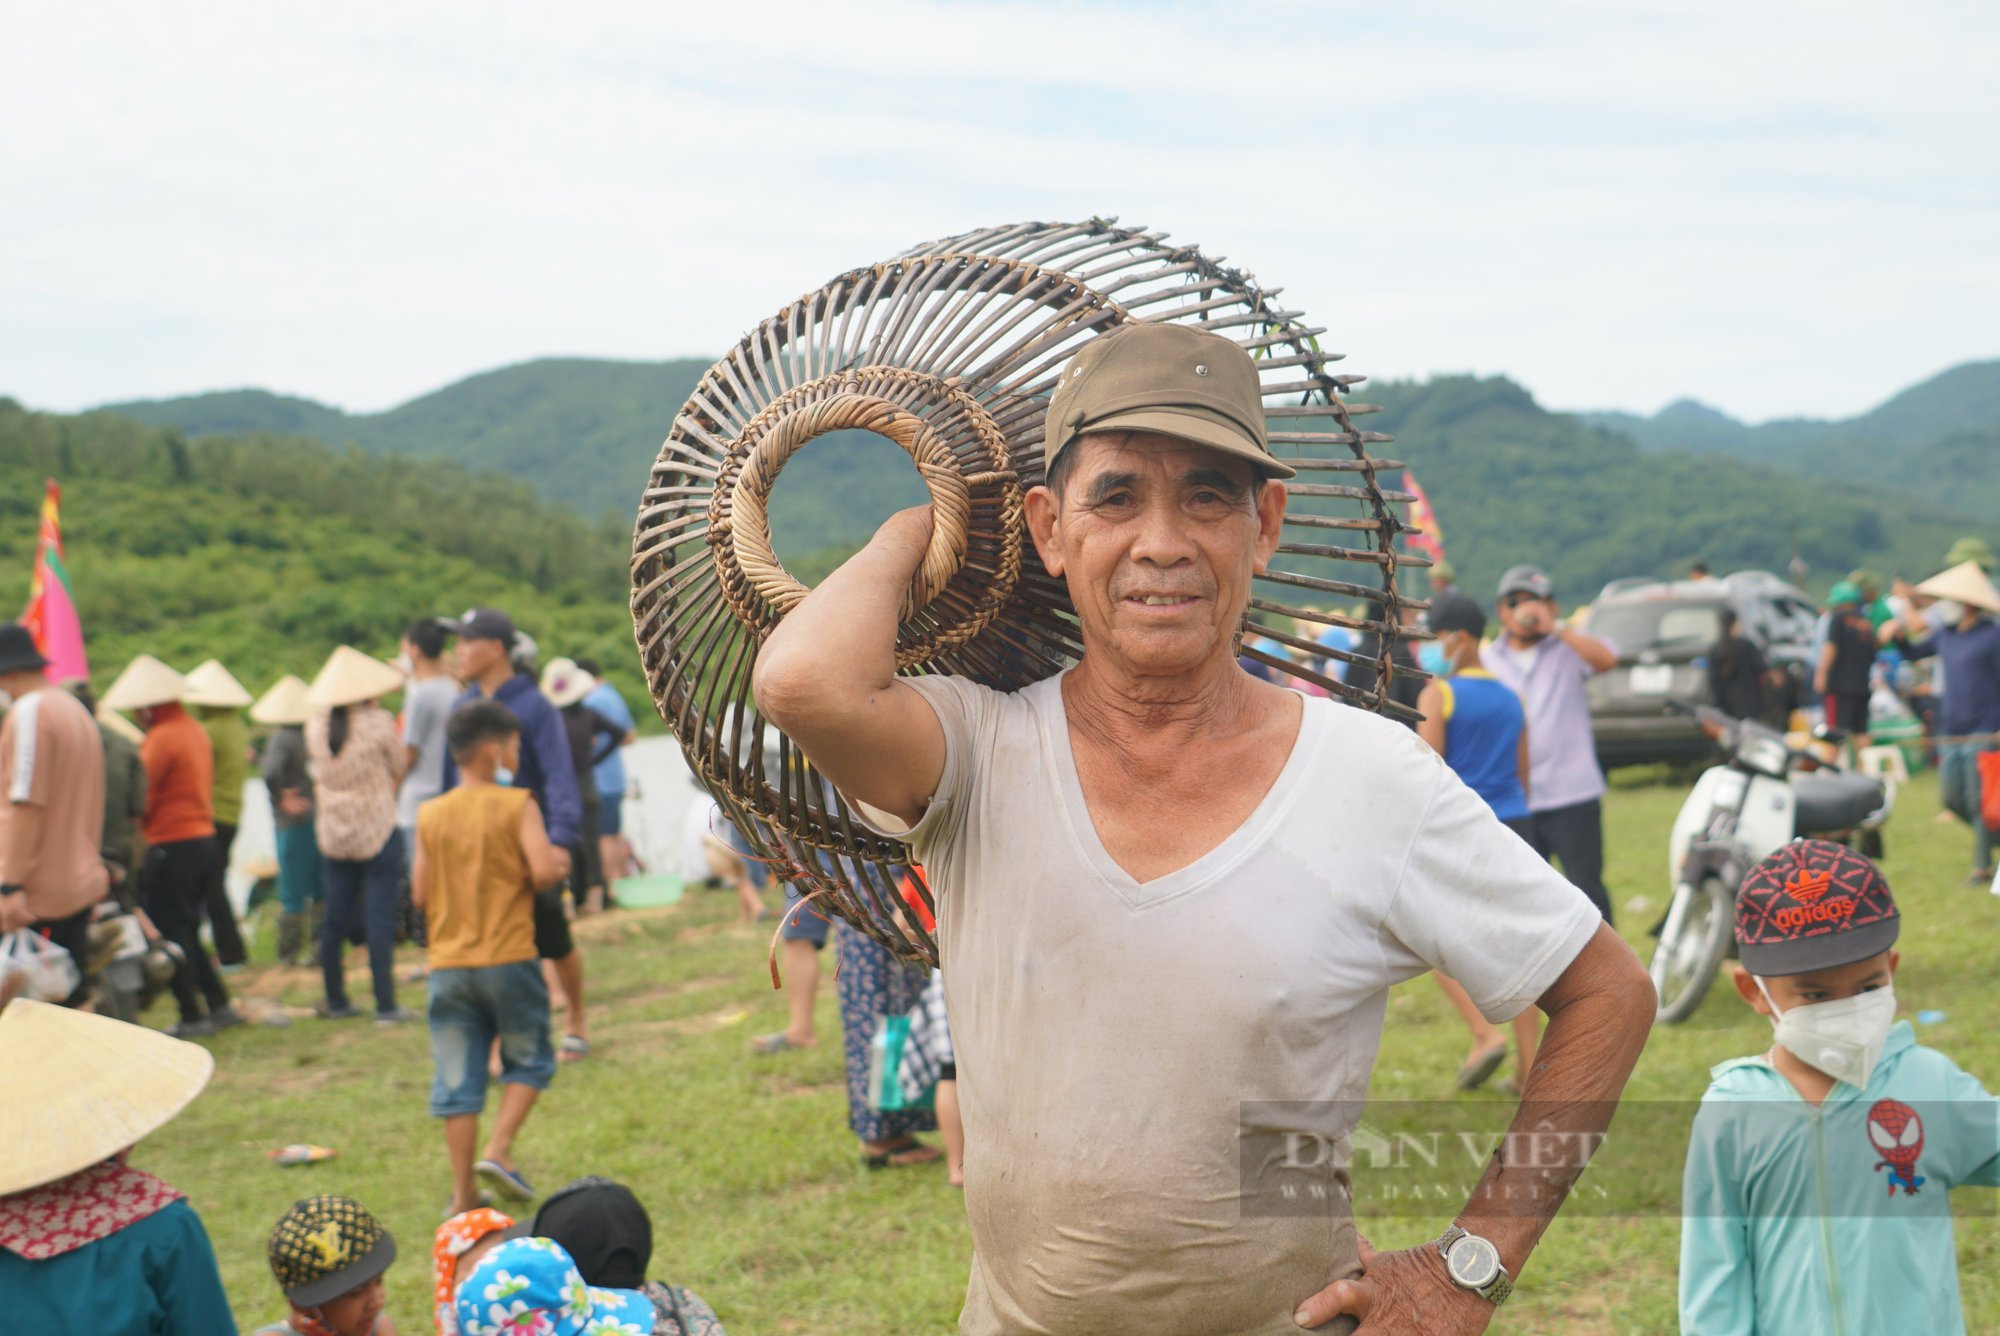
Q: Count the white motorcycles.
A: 1